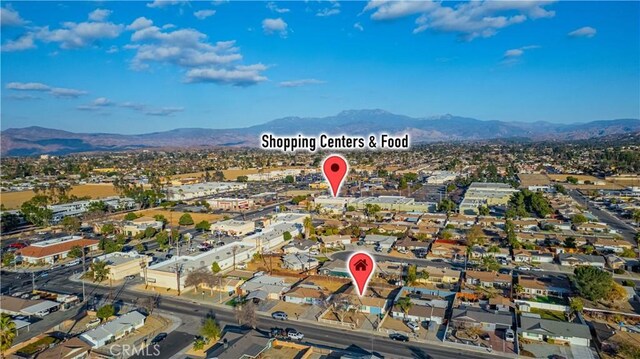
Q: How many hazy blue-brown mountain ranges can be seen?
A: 1